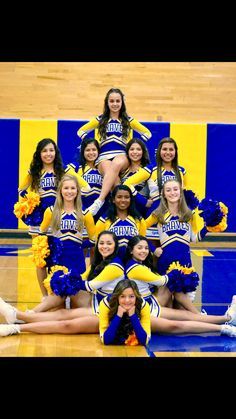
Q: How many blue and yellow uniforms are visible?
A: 11